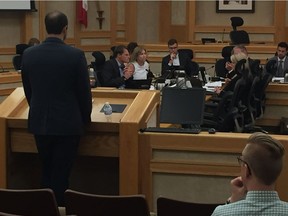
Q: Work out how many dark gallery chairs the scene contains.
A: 3